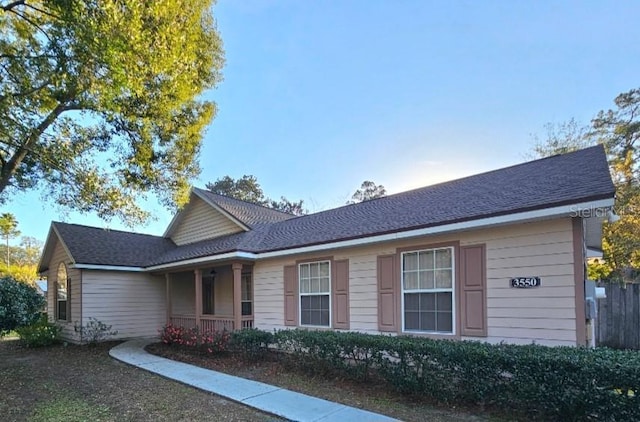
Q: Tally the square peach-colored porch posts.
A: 3